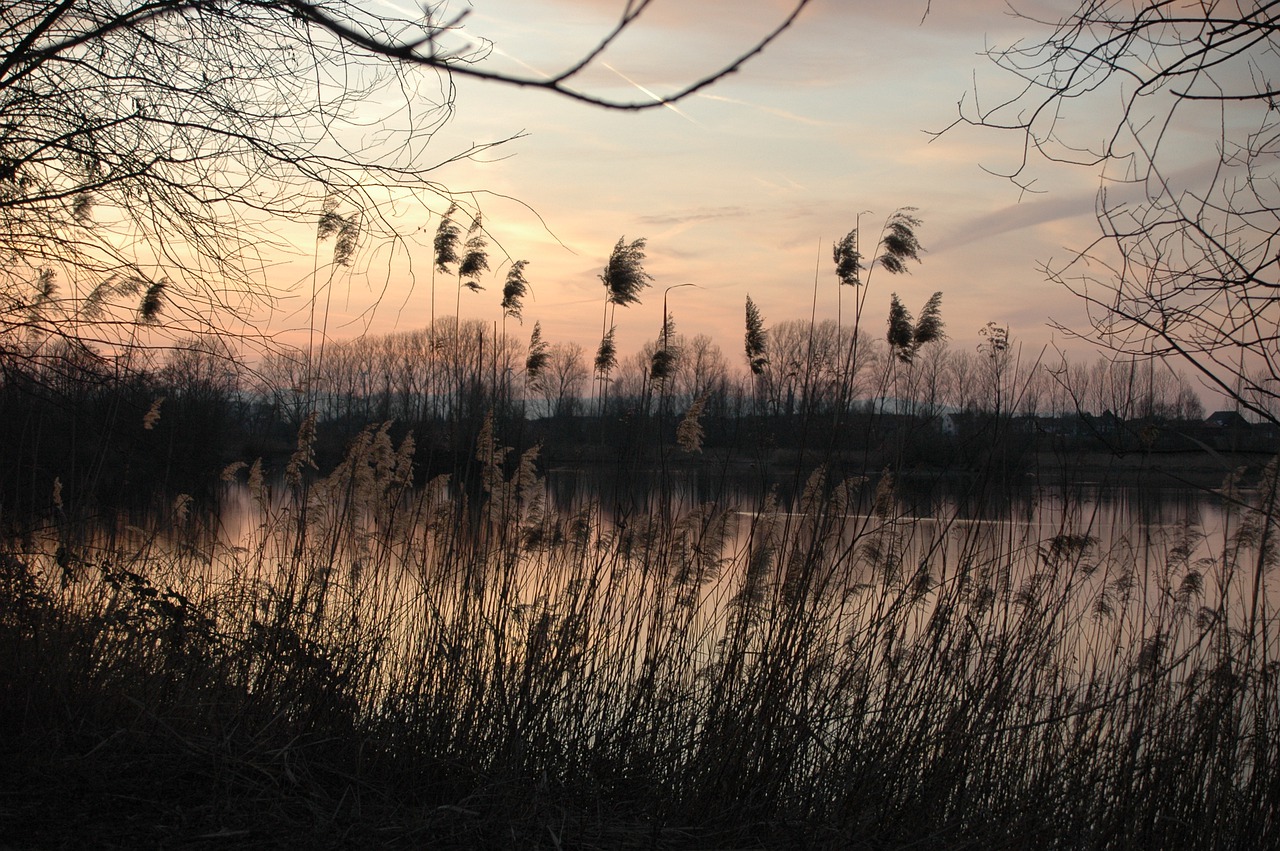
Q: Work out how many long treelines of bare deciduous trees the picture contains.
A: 1